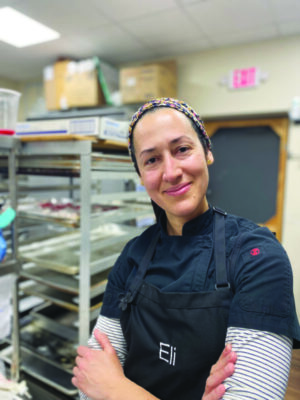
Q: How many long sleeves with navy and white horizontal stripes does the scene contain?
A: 2